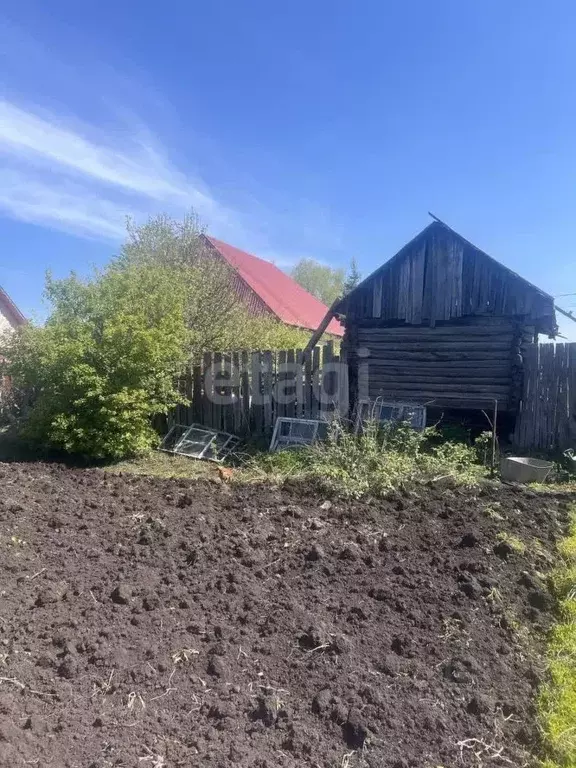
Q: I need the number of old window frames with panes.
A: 3